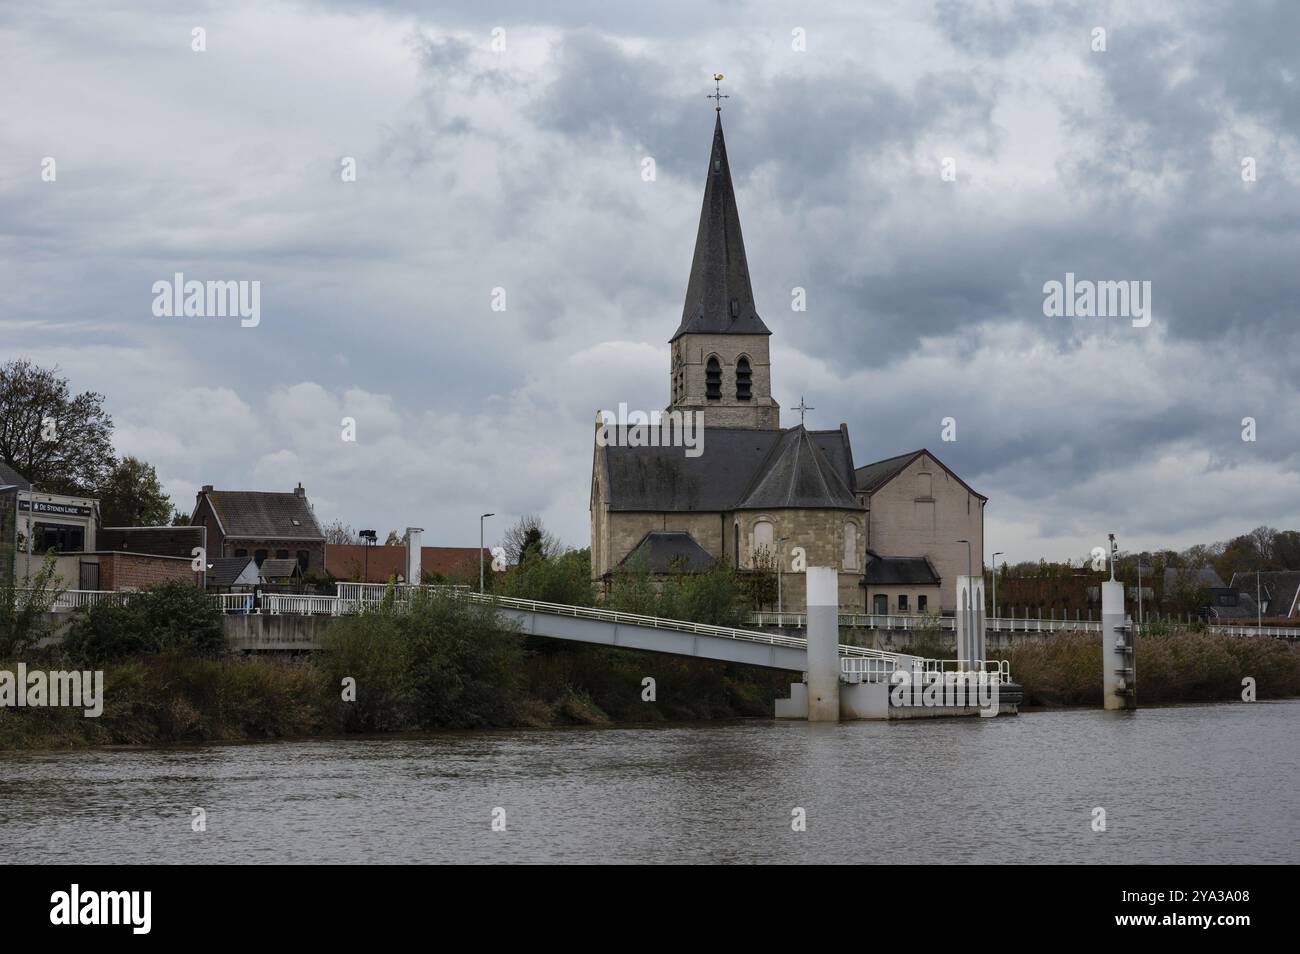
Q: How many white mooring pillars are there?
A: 3